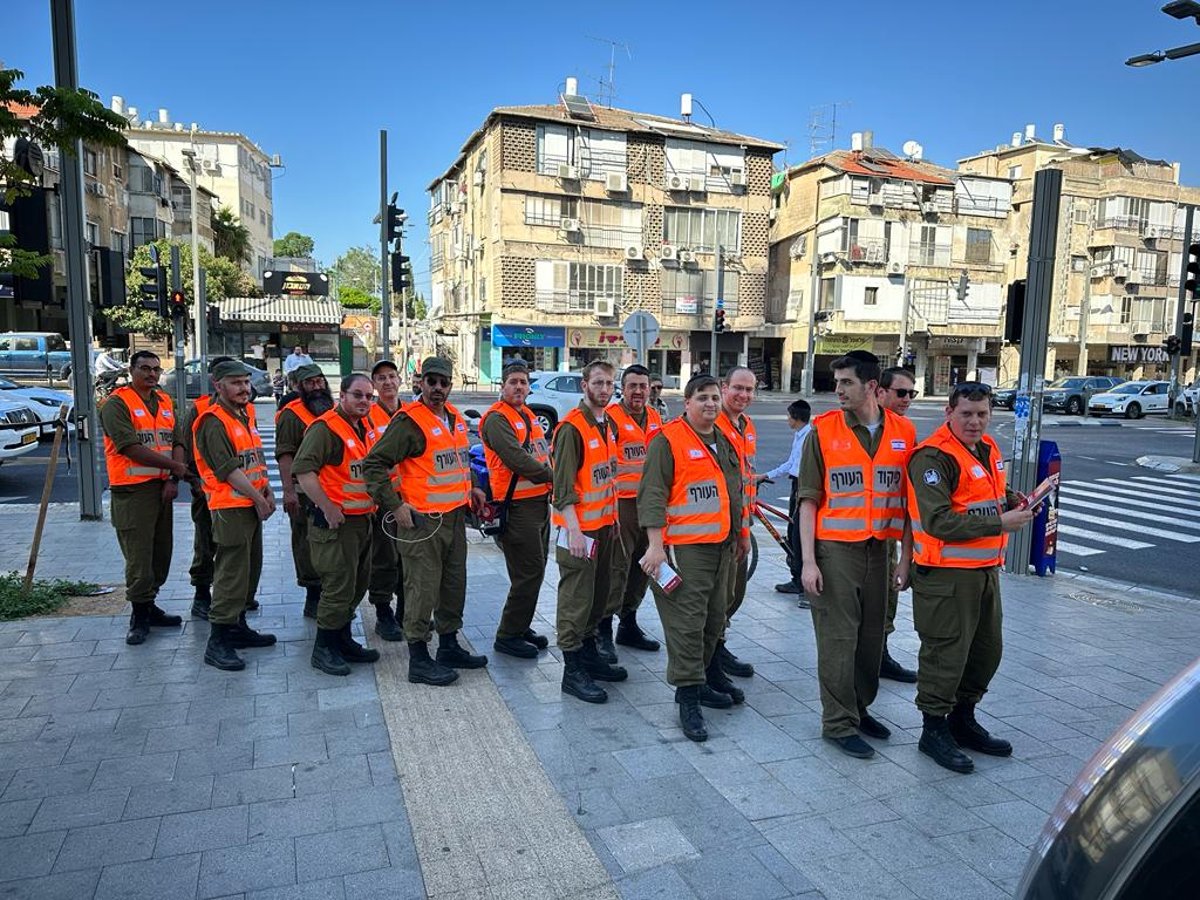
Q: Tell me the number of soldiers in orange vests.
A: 15